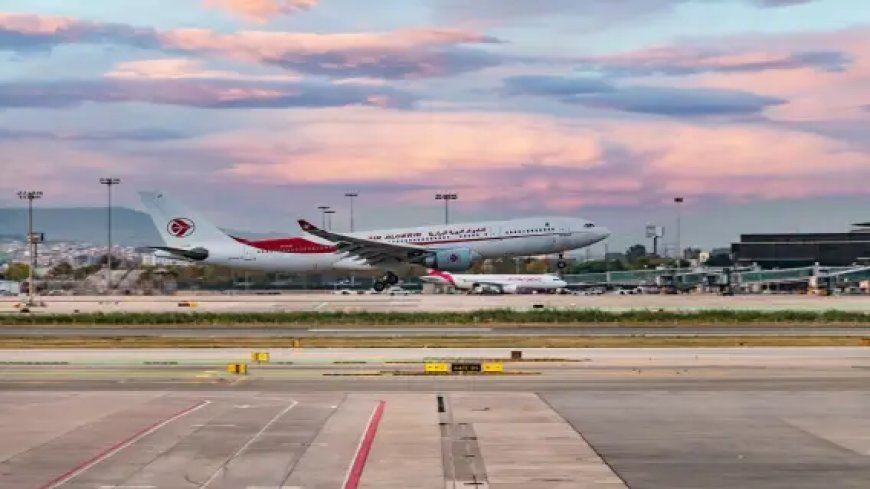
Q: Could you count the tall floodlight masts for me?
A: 7